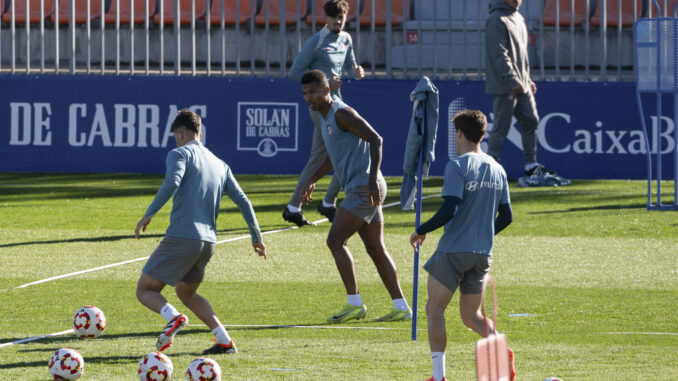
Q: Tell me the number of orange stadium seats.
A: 11